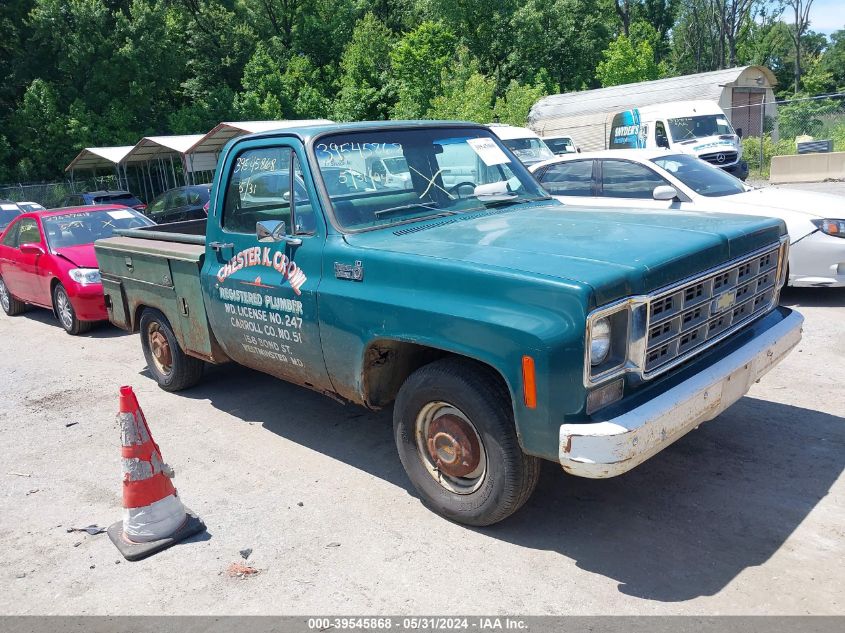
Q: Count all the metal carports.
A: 3